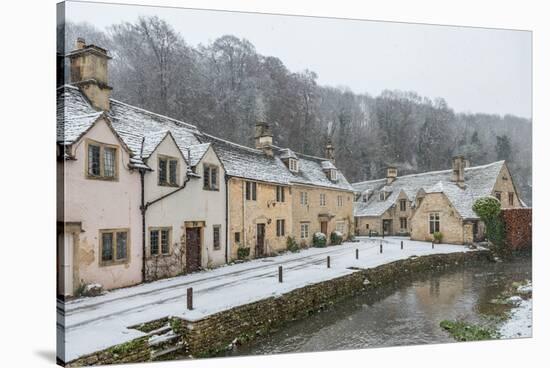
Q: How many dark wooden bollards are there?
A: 7